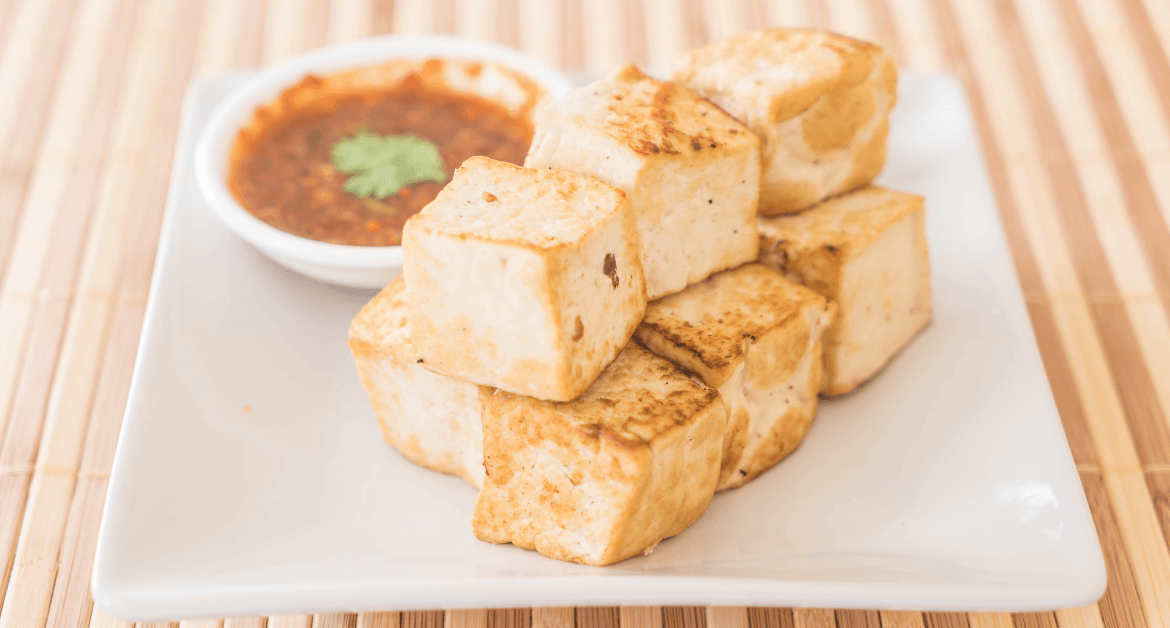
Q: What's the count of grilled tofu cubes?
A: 7